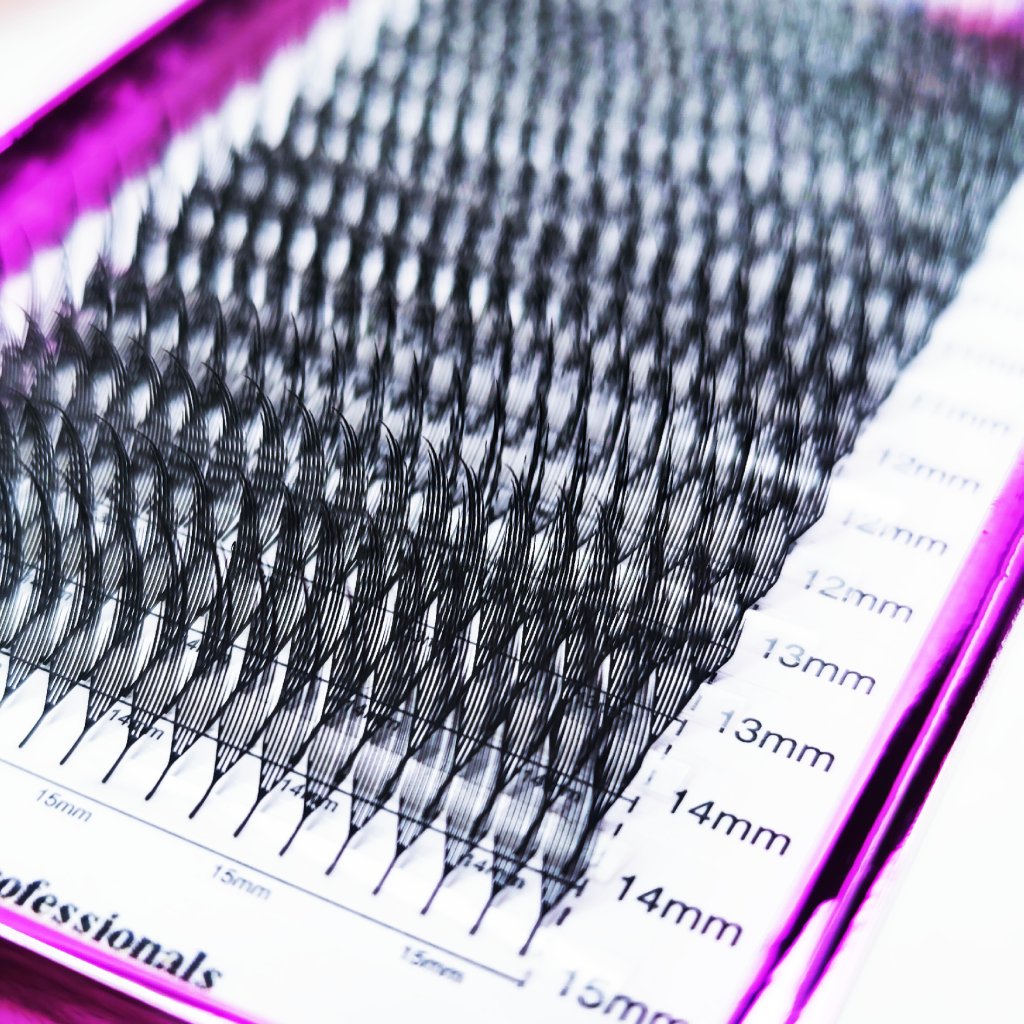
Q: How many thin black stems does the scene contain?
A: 12